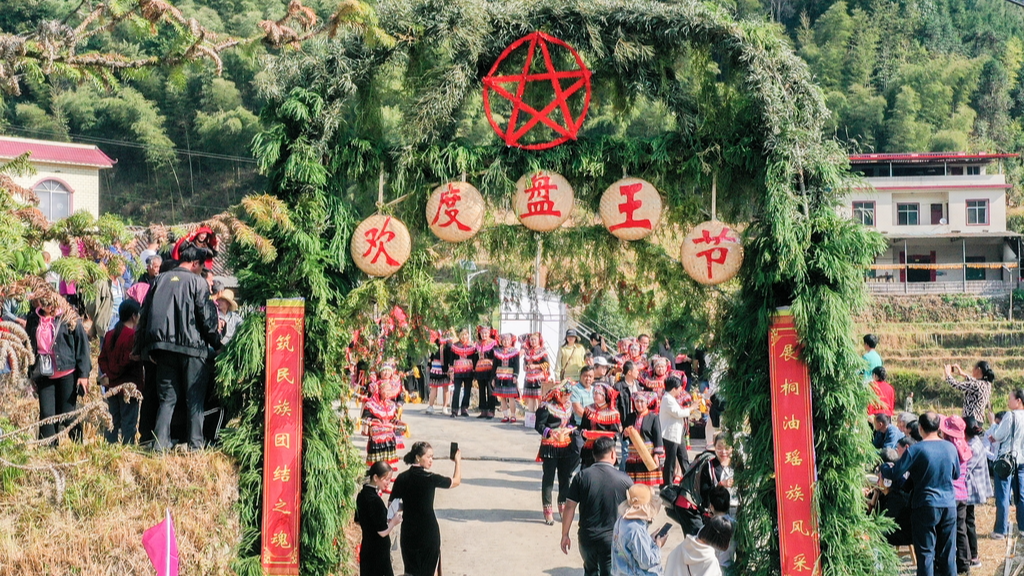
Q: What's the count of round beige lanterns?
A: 5